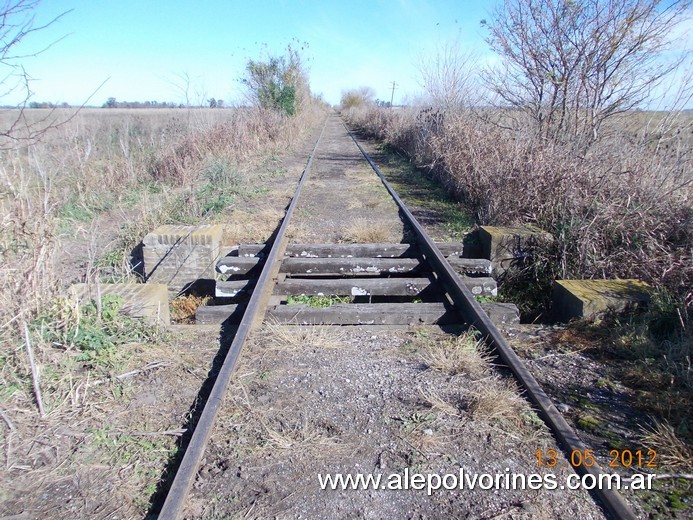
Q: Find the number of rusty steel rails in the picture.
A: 2